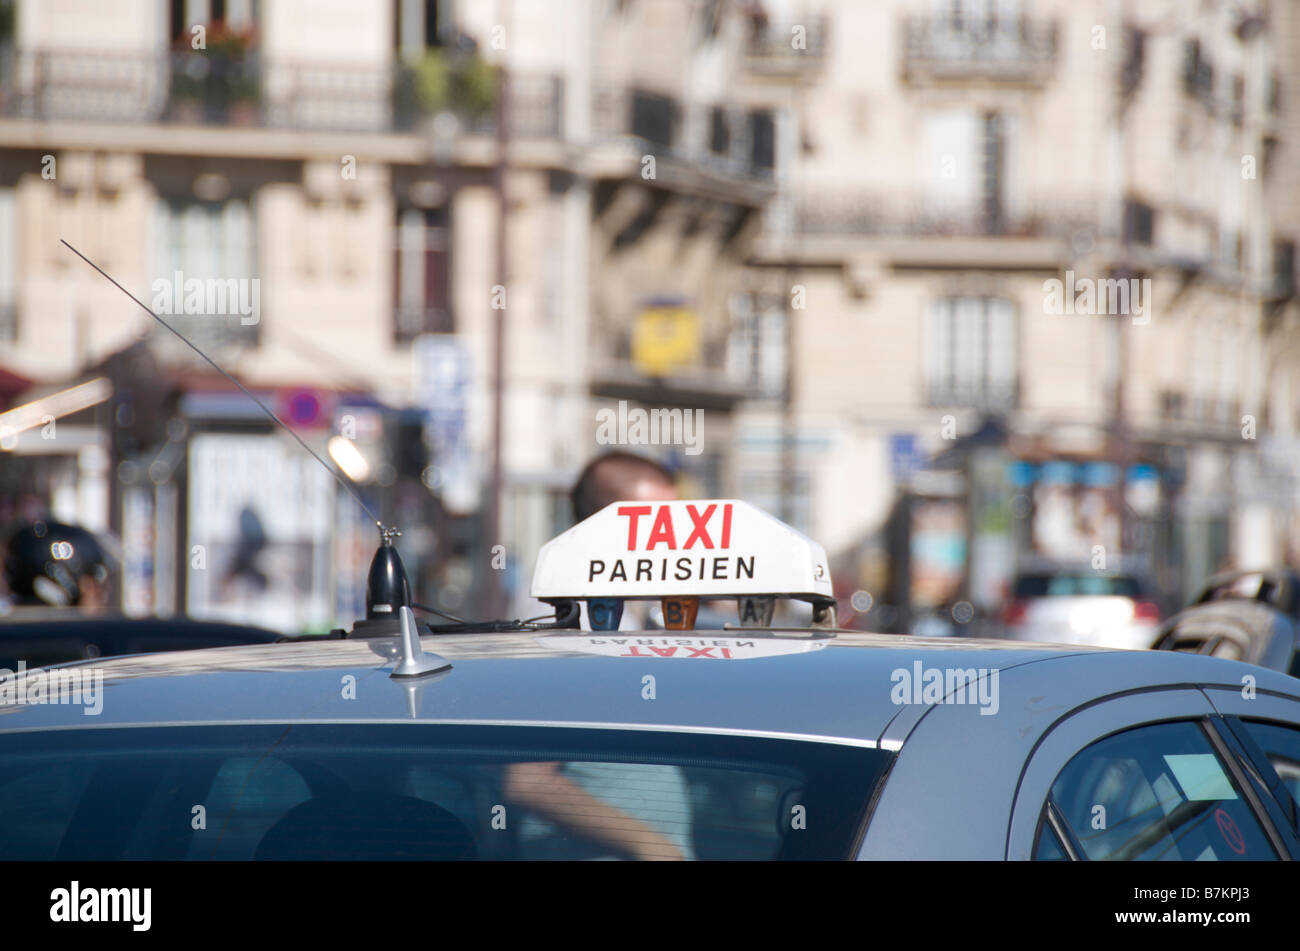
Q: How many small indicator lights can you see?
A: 3